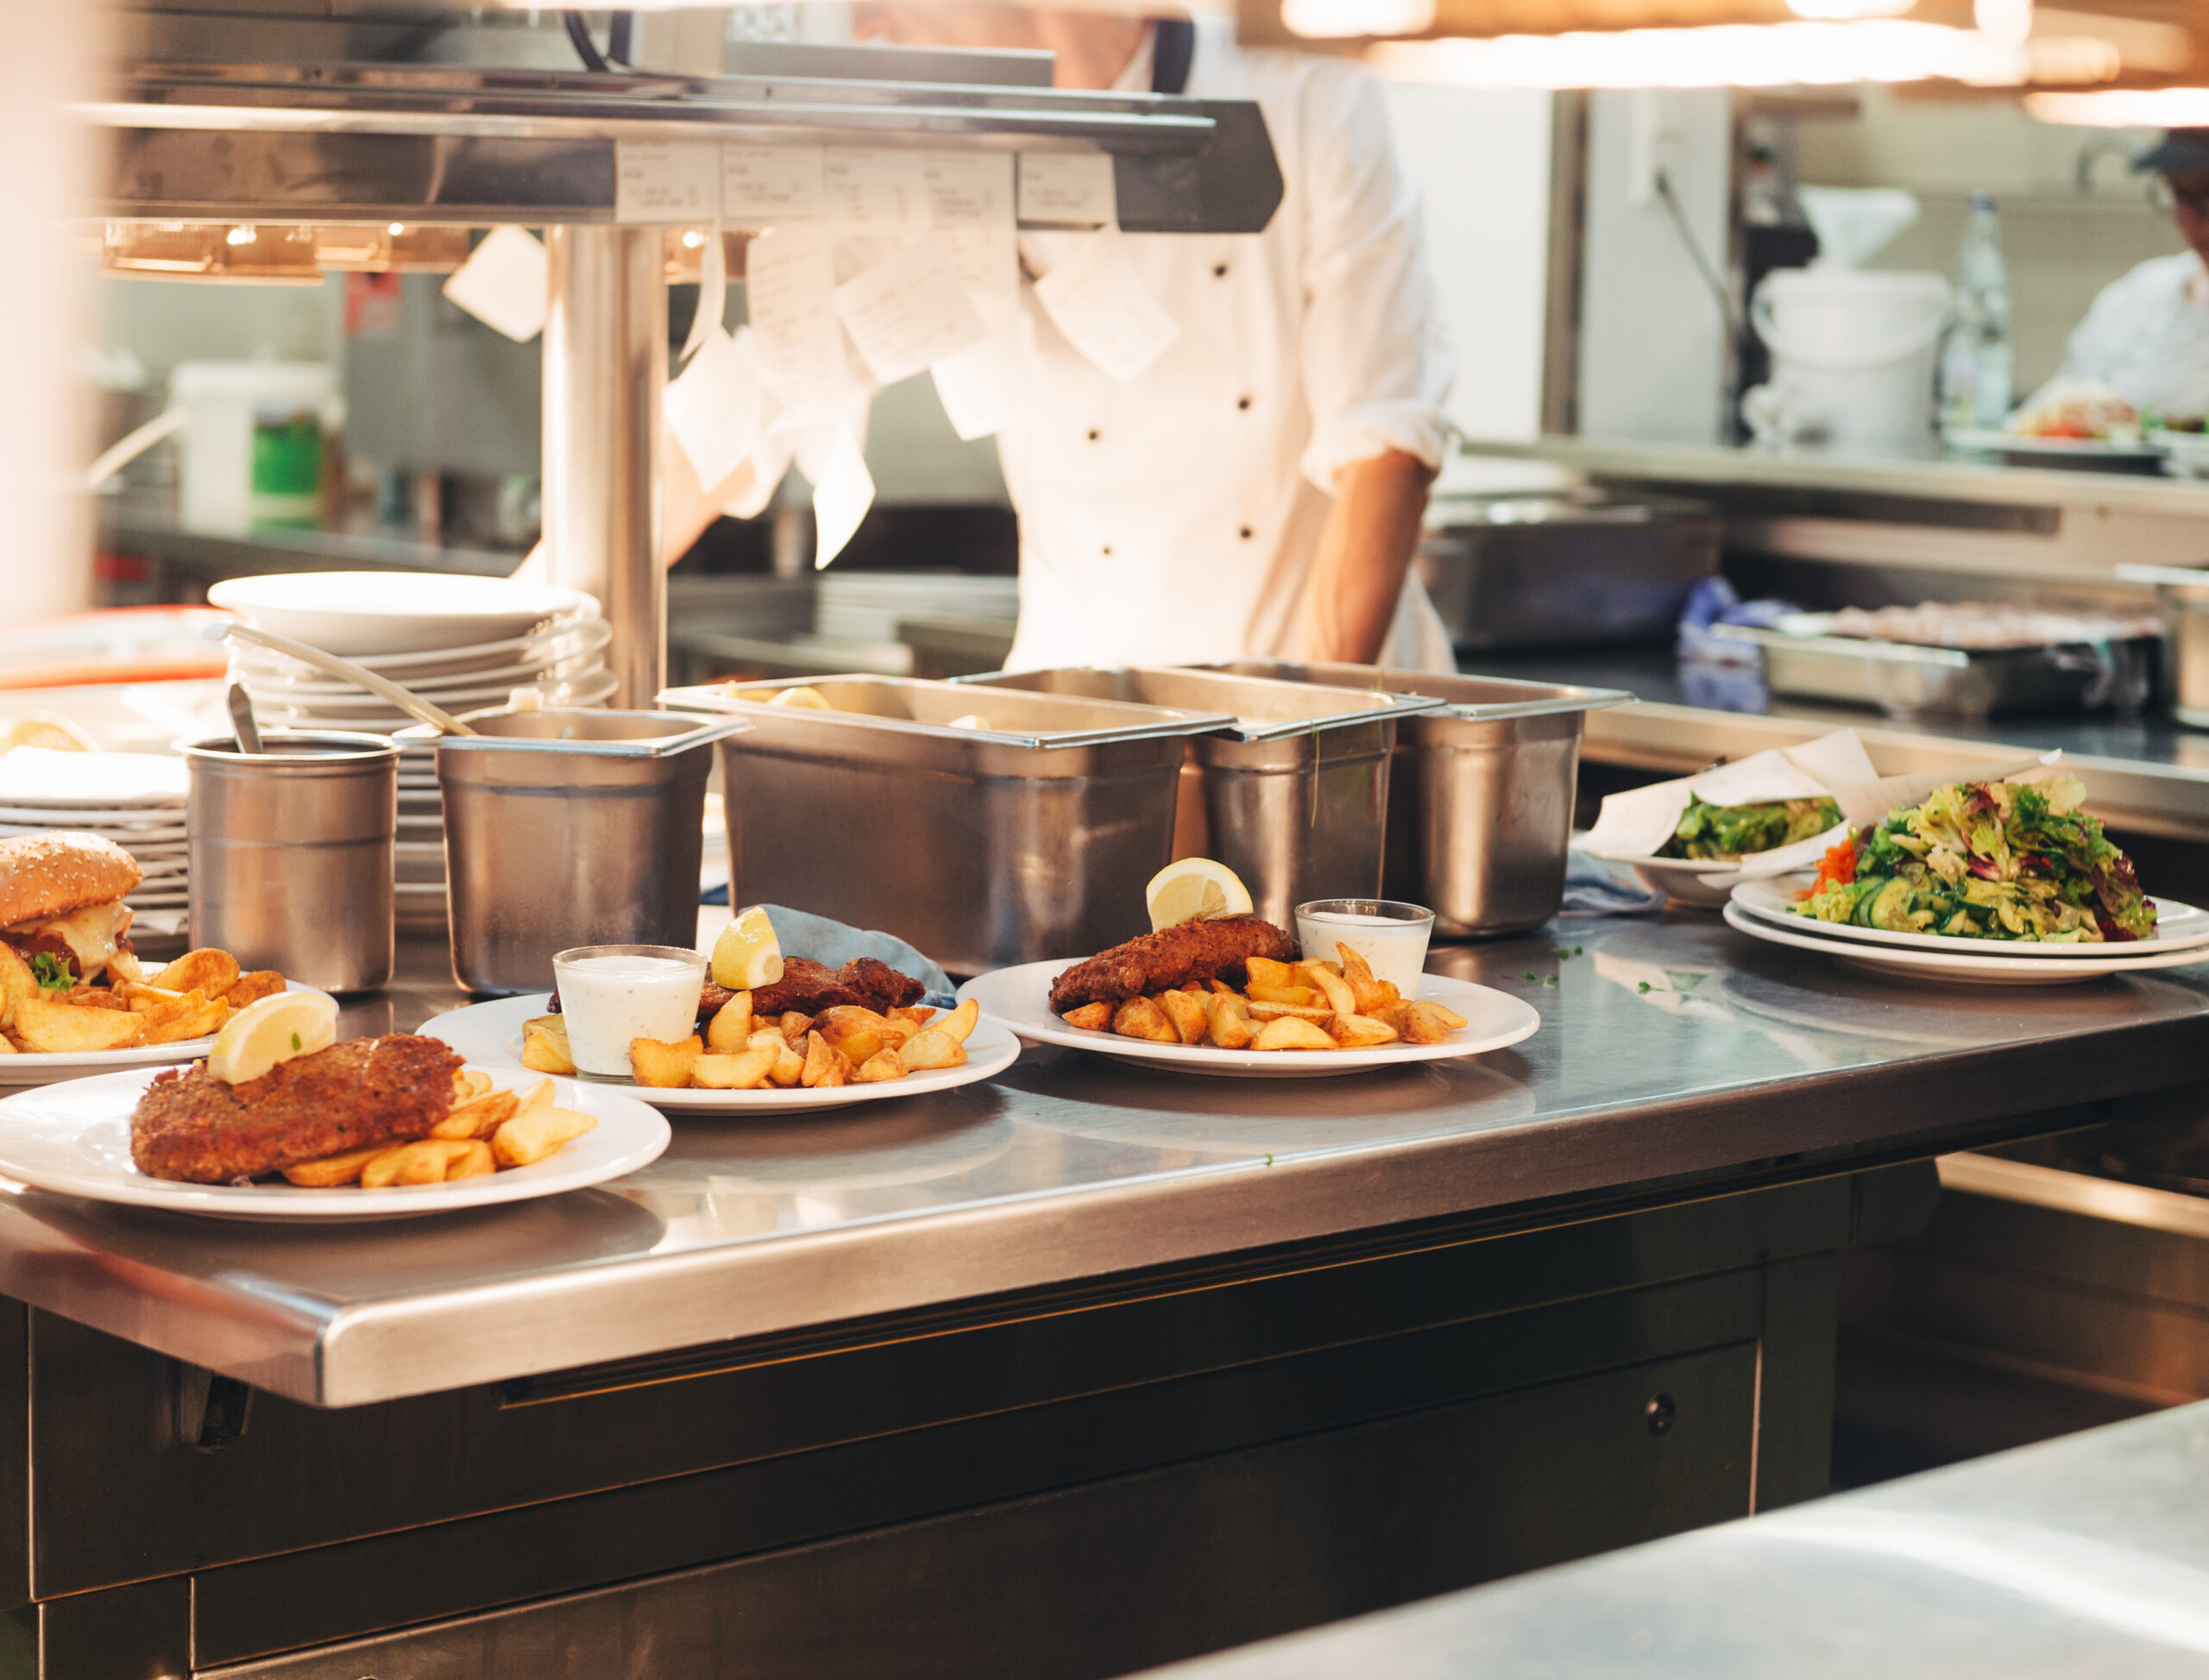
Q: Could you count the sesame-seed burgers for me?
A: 1